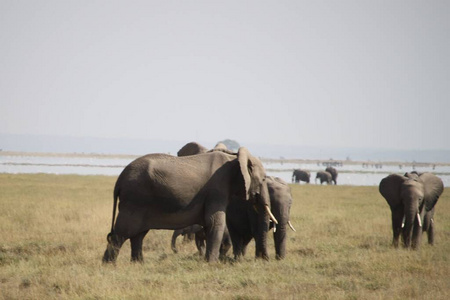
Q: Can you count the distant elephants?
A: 3